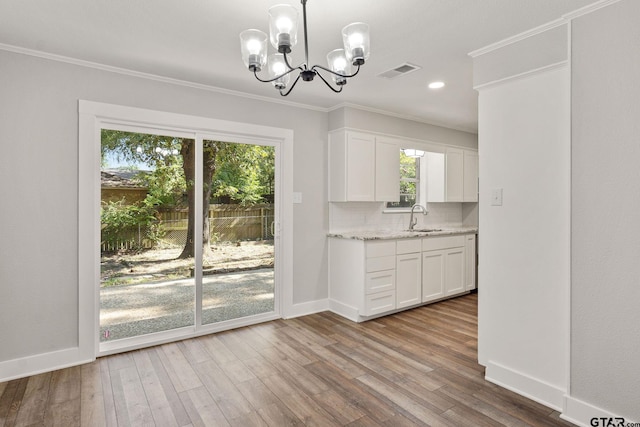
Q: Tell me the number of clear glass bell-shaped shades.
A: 5